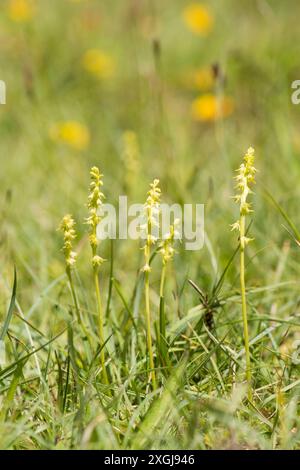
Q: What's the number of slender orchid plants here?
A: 5